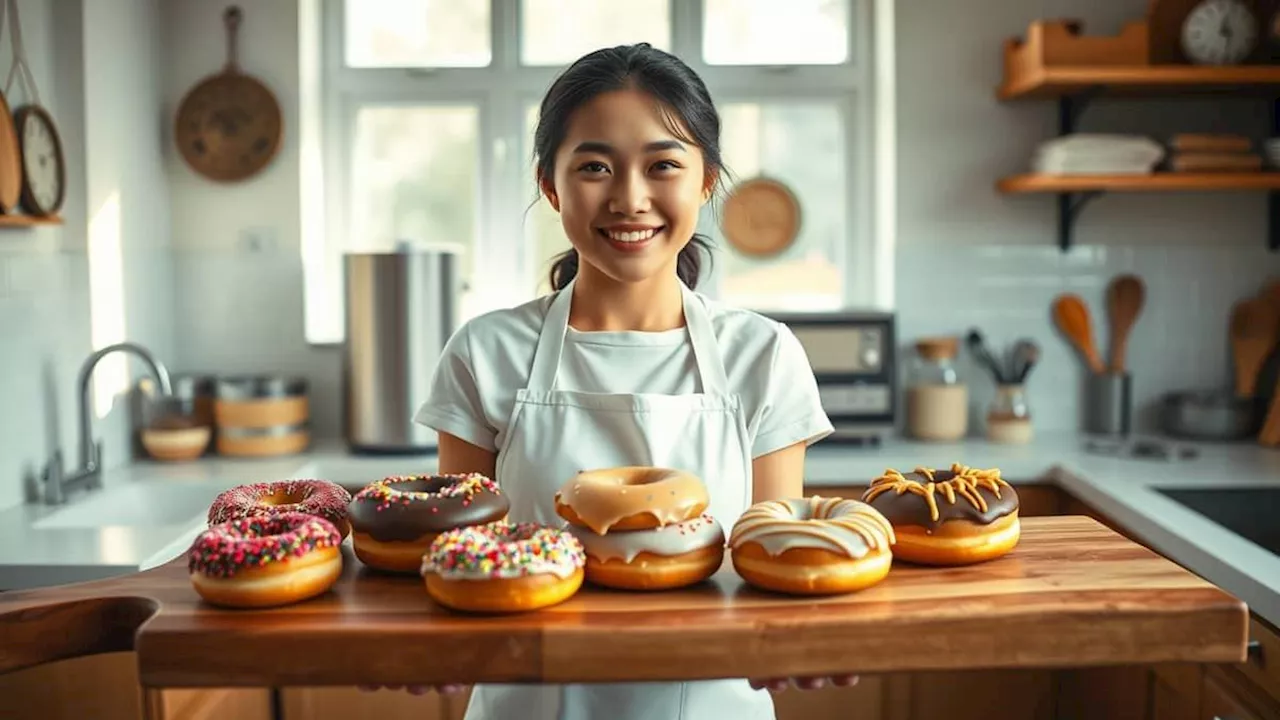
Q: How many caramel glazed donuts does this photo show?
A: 1